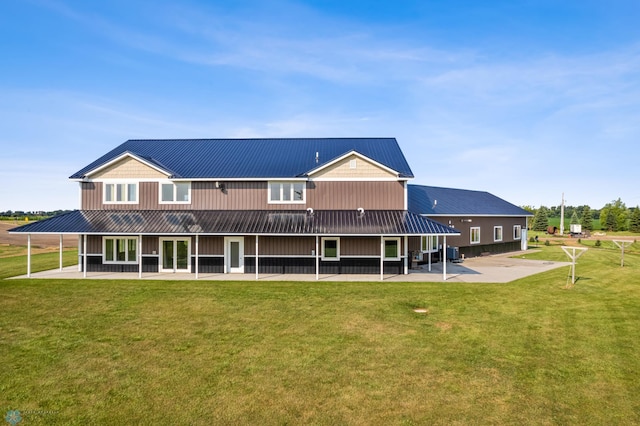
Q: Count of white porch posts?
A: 10